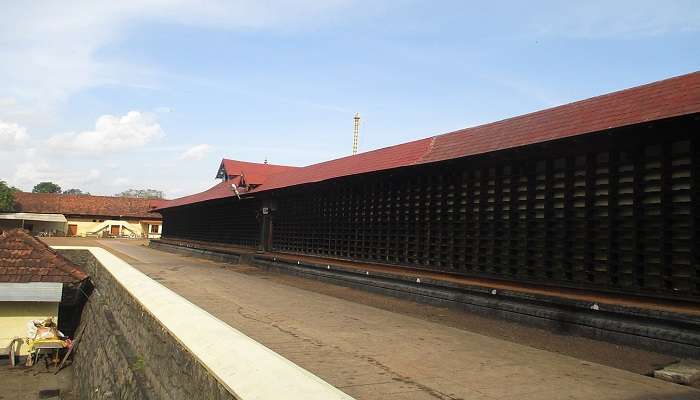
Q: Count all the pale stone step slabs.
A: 1